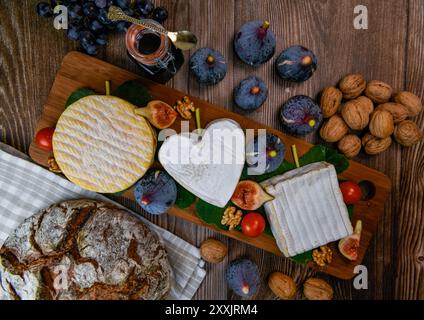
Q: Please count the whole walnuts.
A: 15